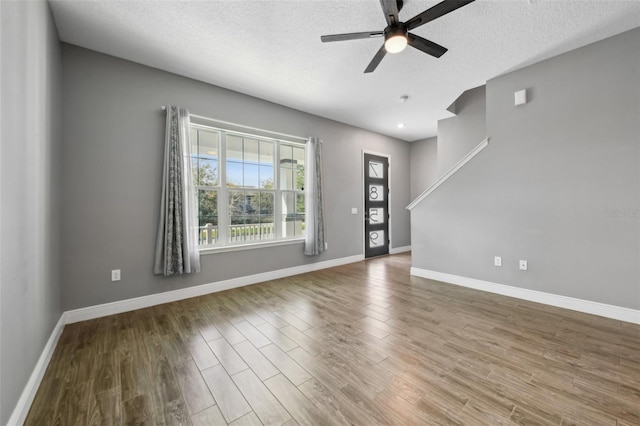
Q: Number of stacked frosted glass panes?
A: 4